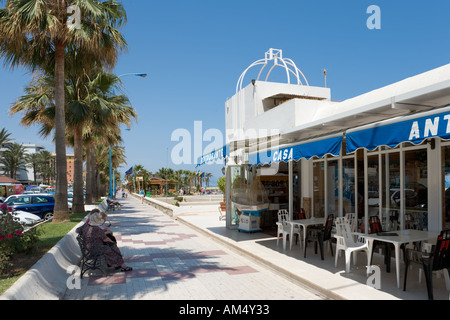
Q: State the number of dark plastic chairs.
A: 4